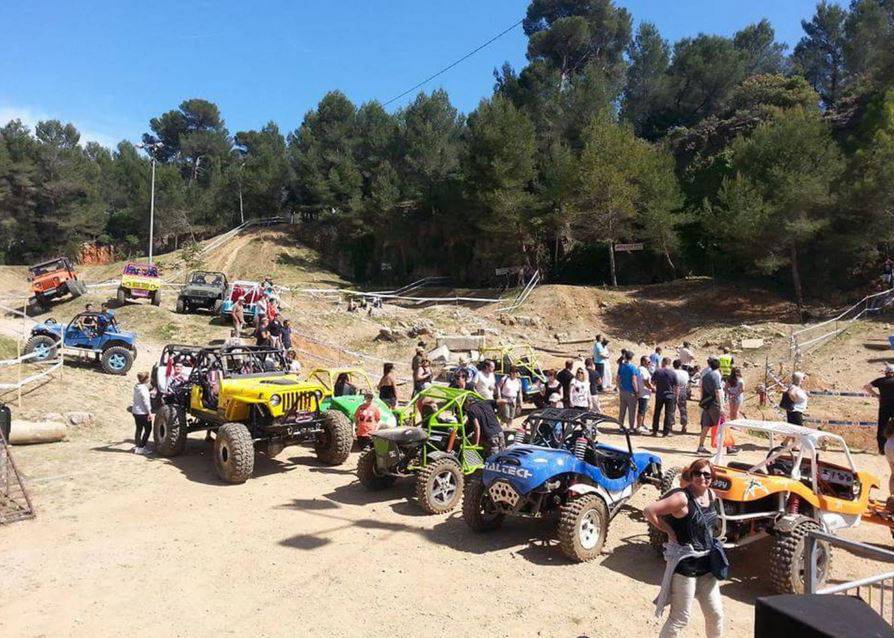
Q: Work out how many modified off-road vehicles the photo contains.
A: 11